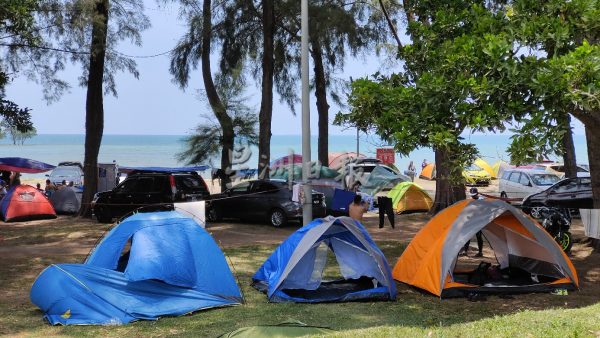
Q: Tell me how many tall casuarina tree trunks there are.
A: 4